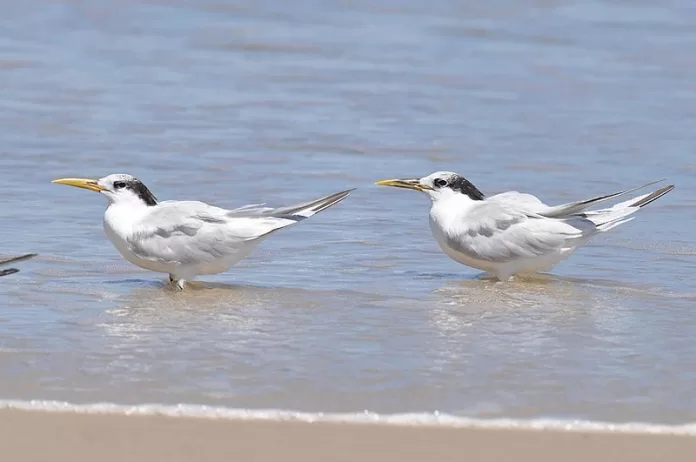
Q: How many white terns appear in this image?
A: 2